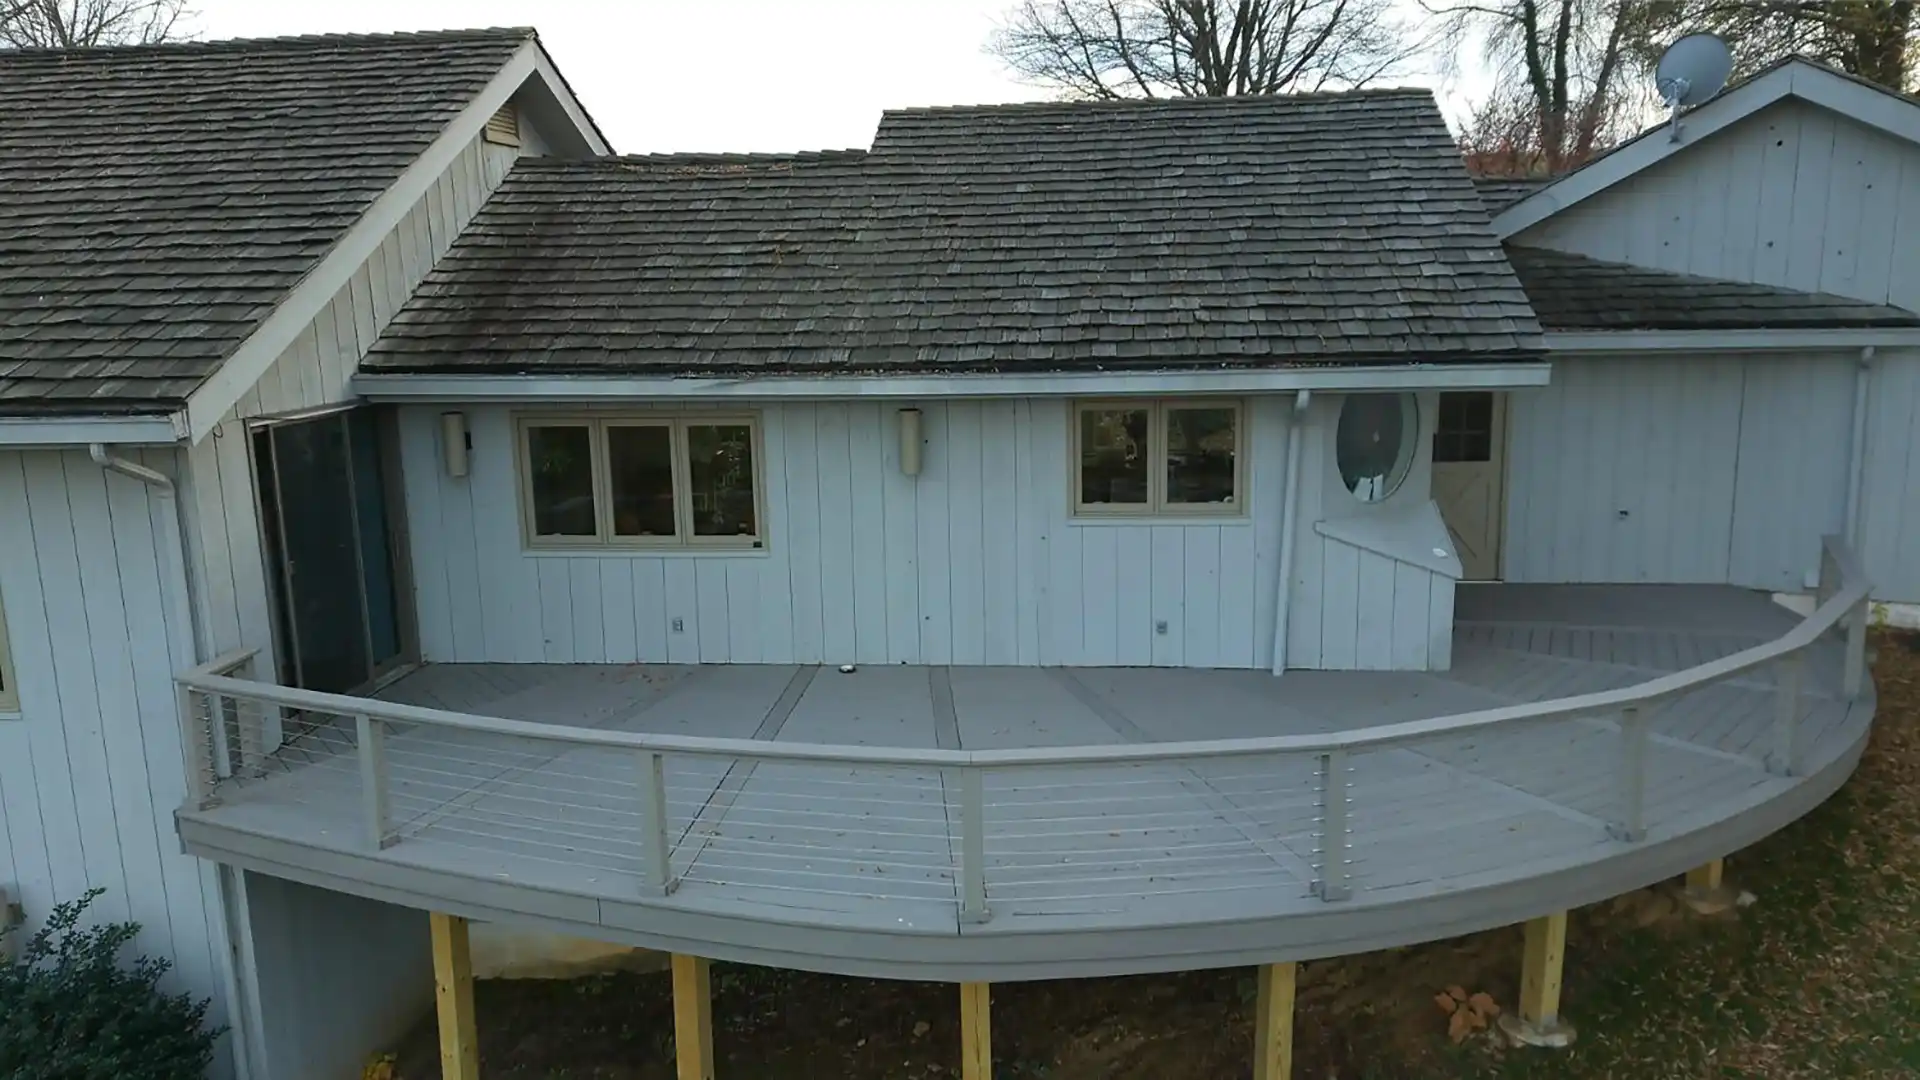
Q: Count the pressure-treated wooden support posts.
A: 6